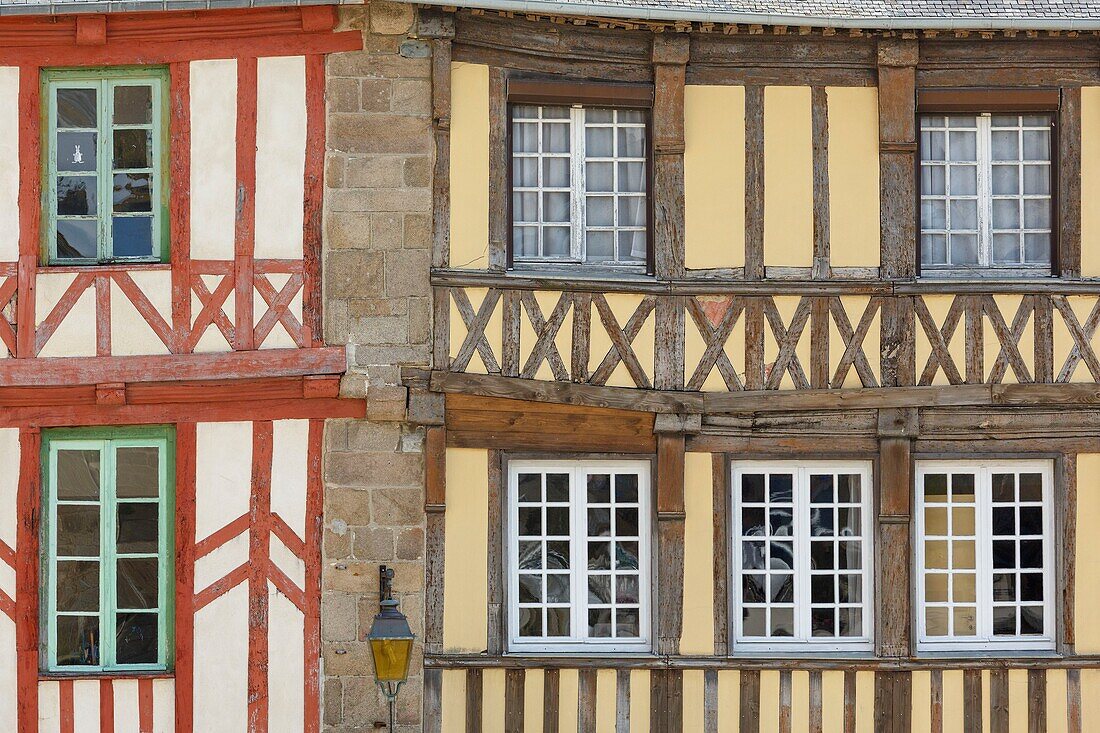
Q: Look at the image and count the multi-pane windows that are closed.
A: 7